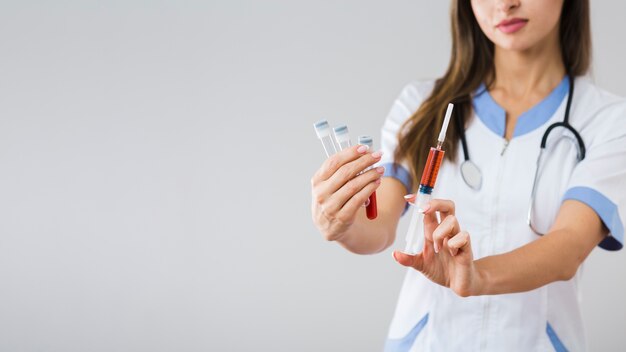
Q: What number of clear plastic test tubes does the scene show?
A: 3